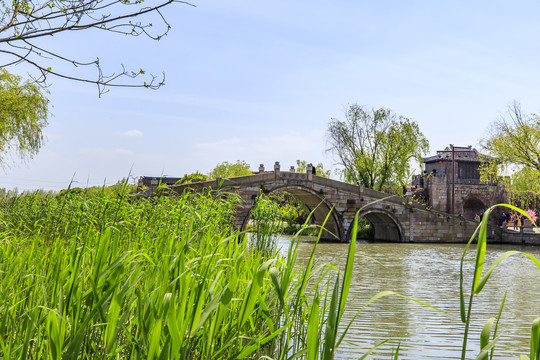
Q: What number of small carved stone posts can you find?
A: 4